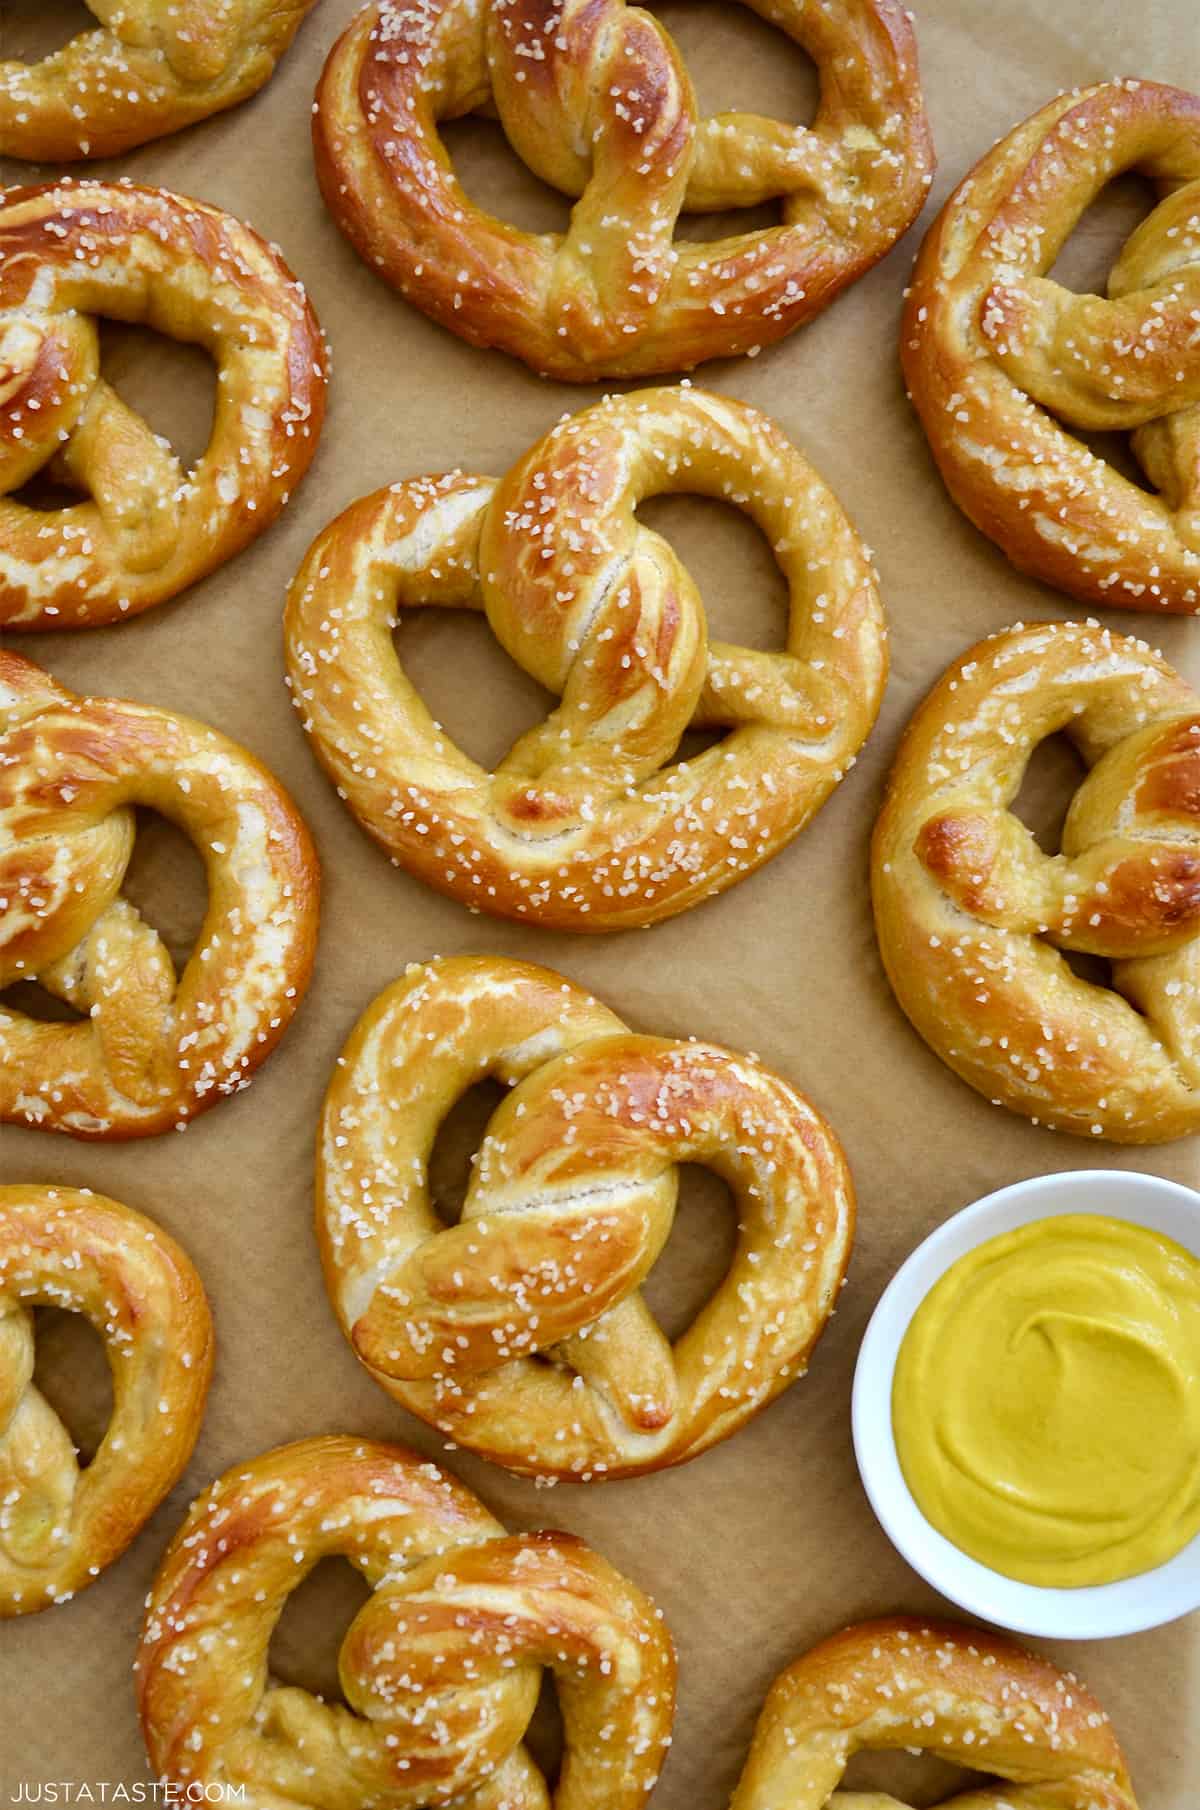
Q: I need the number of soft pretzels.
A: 11